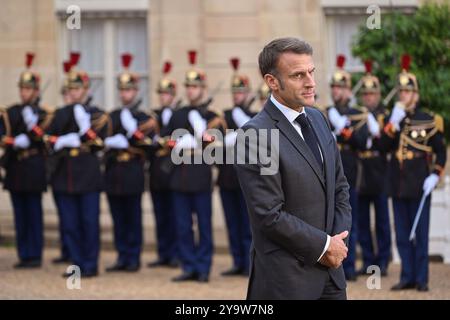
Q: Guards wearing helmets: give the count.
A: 11